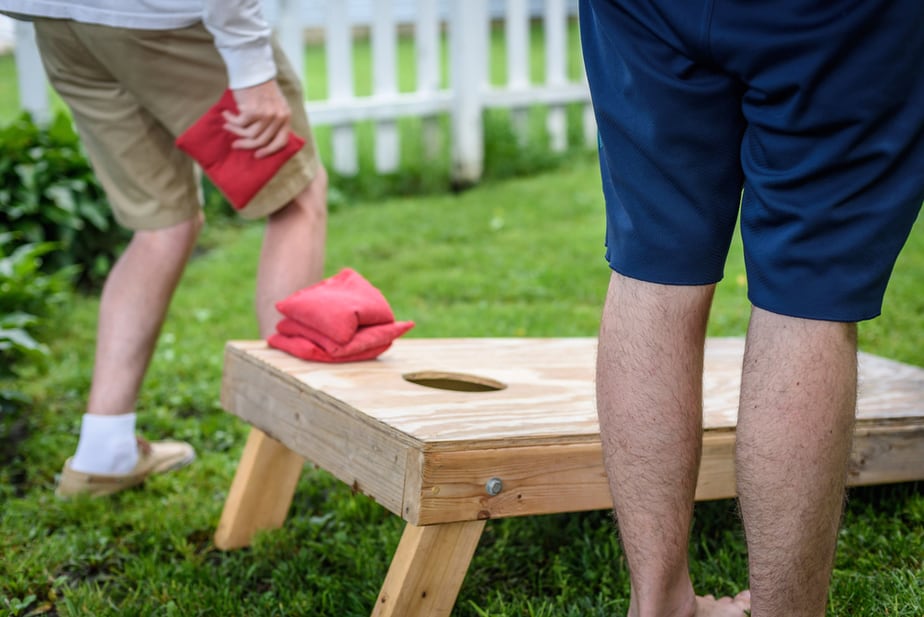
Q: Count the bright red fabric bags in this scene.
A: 4